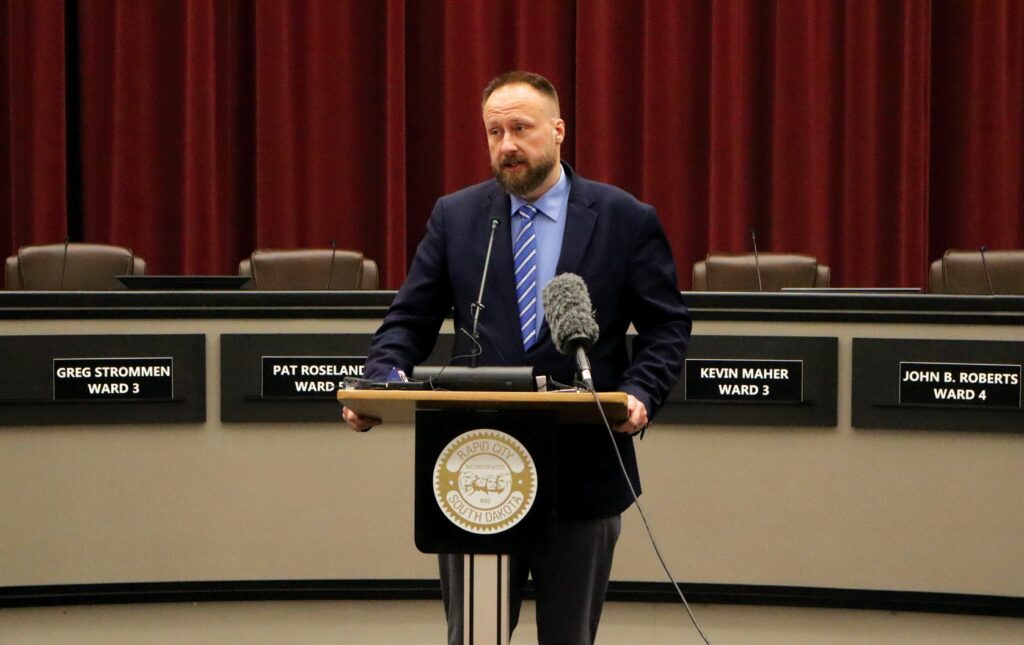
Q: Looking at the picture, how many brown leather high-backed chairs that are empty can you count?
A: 4